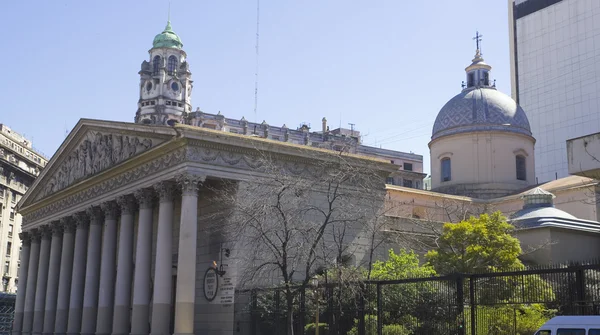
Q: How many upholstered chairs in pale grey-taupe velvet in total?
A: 0